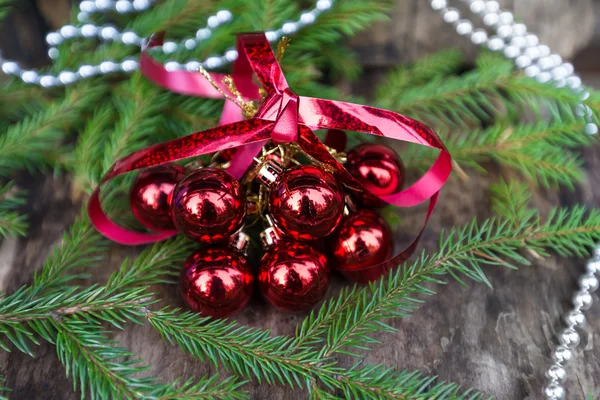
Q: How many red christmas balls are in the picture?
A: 7